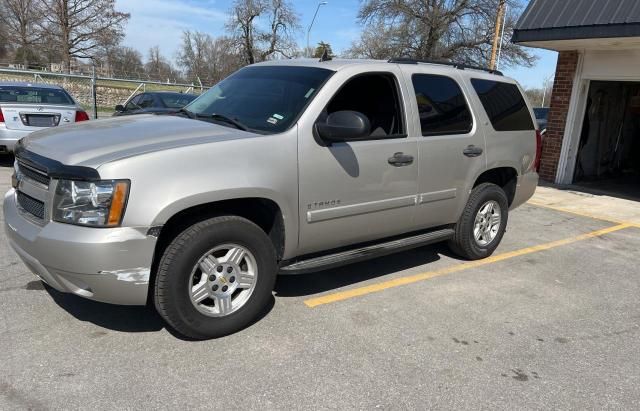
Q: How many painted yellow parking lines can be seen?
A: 2